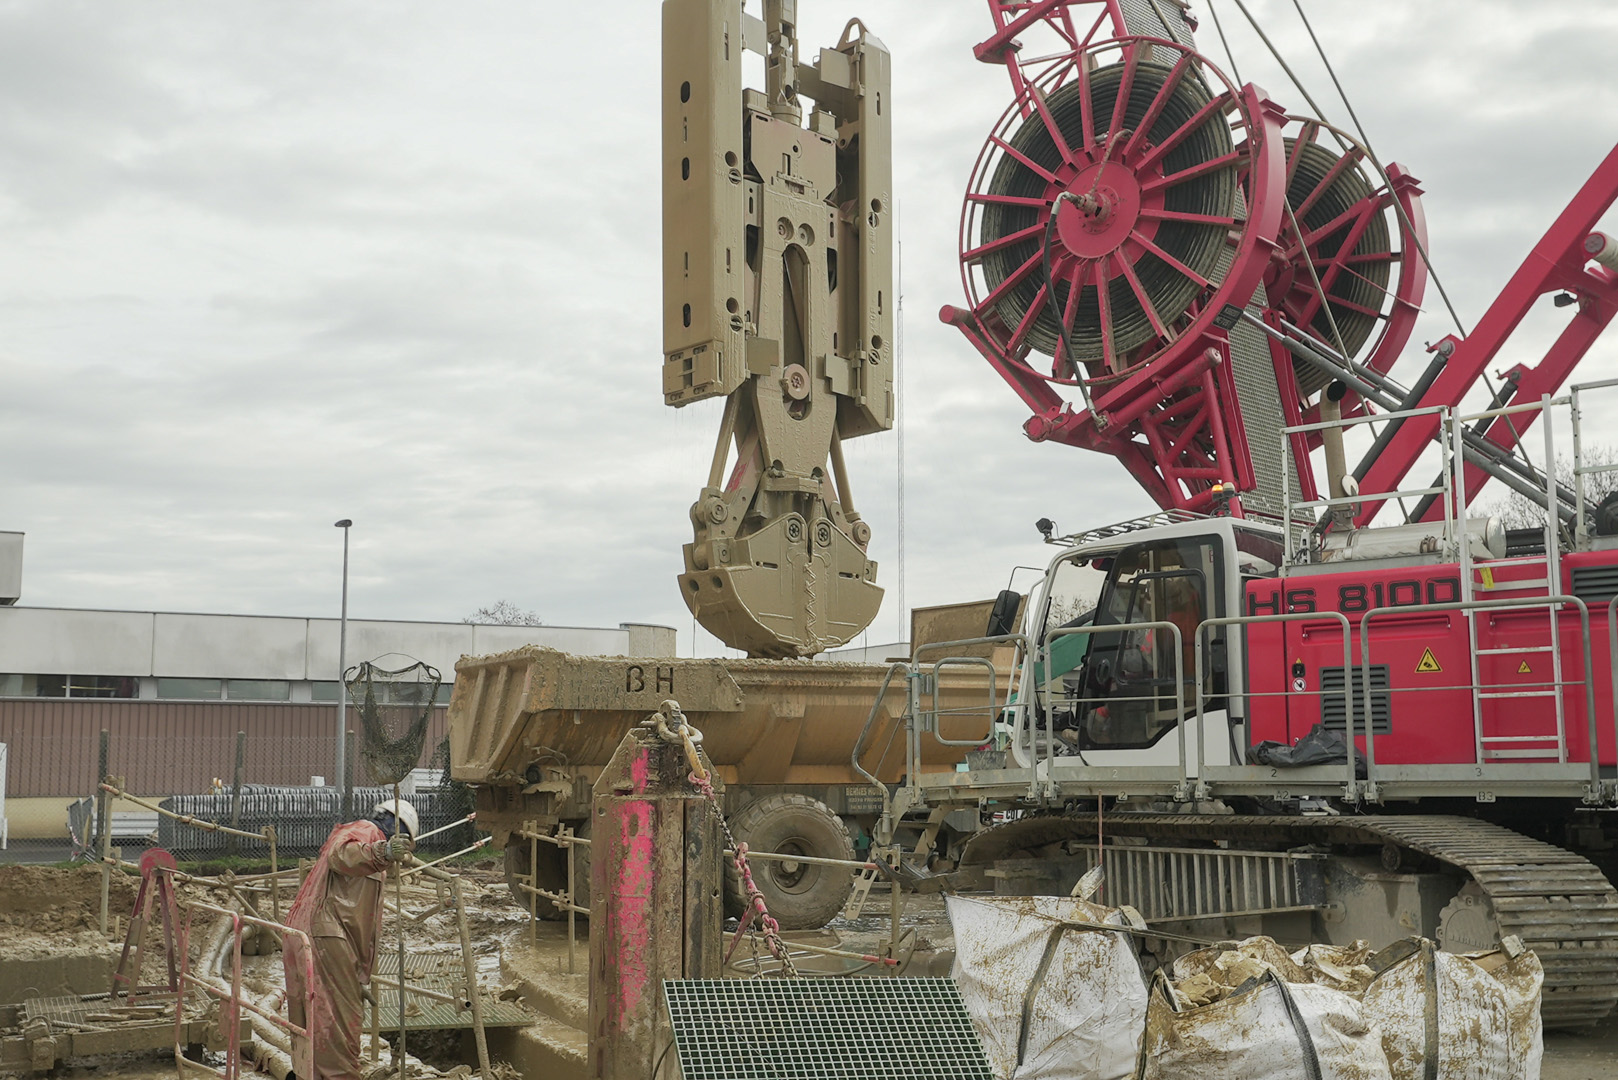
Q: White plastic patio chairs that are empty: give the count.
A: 0